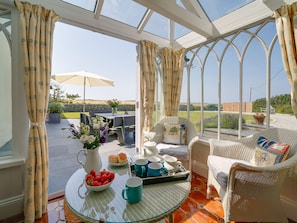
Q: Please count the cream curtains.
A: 4